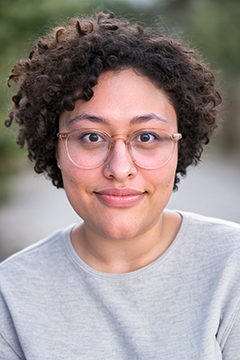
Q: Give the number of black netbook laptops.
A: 0